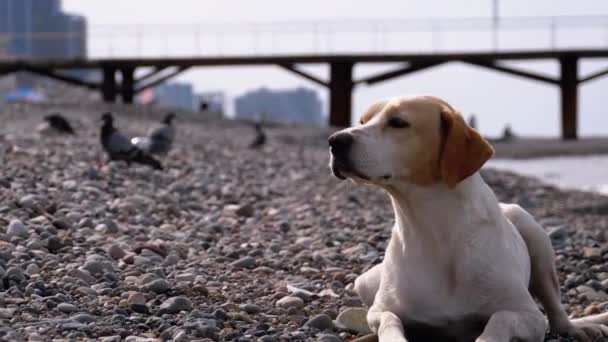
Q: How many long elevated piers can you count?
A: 1